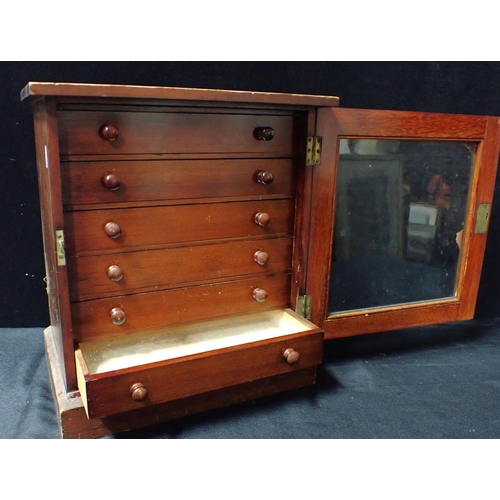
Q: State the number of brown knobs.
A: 12